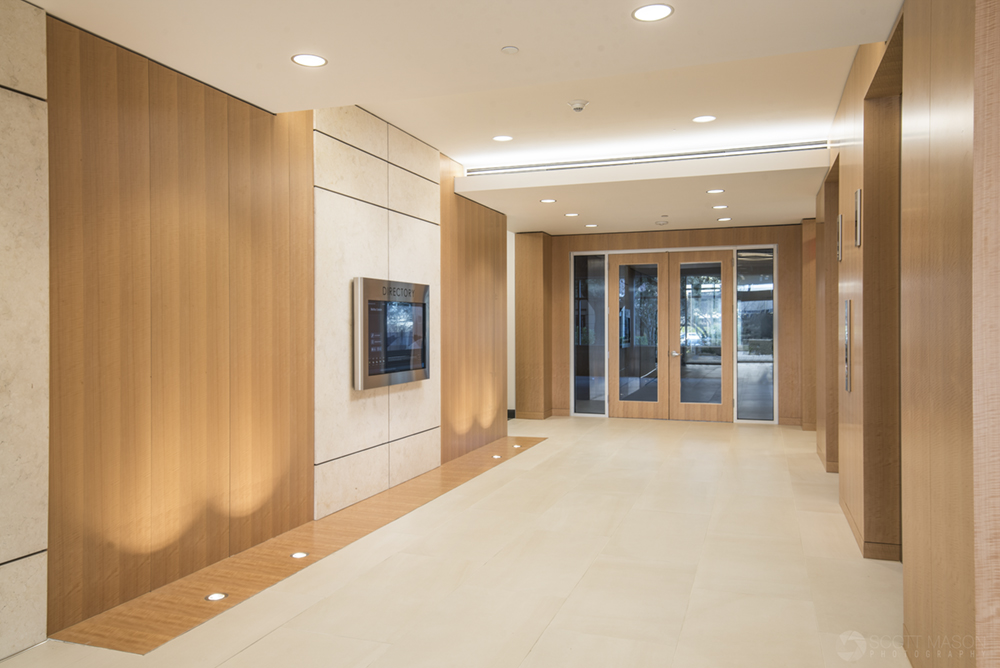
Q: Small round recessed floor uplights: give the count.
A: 4